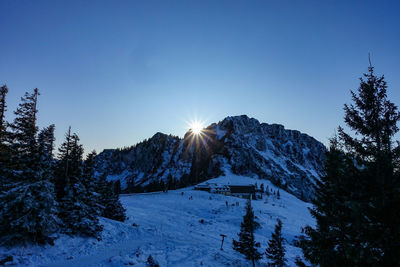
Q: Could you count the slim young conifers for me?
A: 2